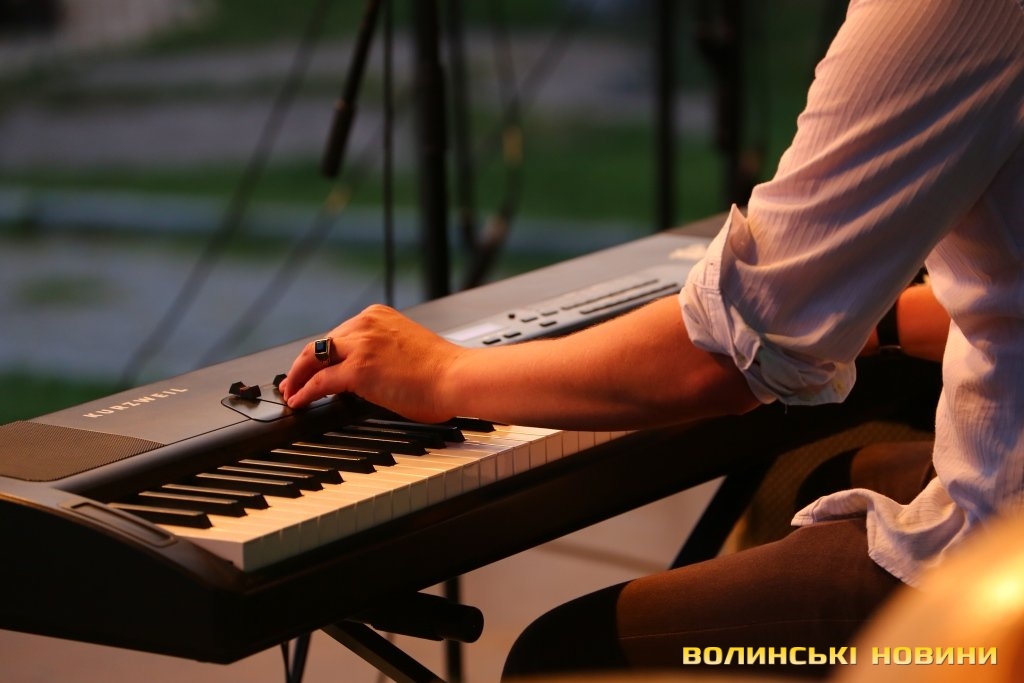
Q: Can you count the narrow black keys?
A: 12